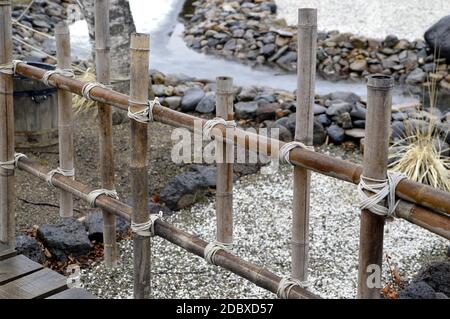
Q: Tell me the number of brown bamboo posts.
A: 7